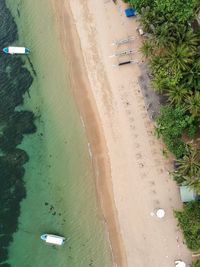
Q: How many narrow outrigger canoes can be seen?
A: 3